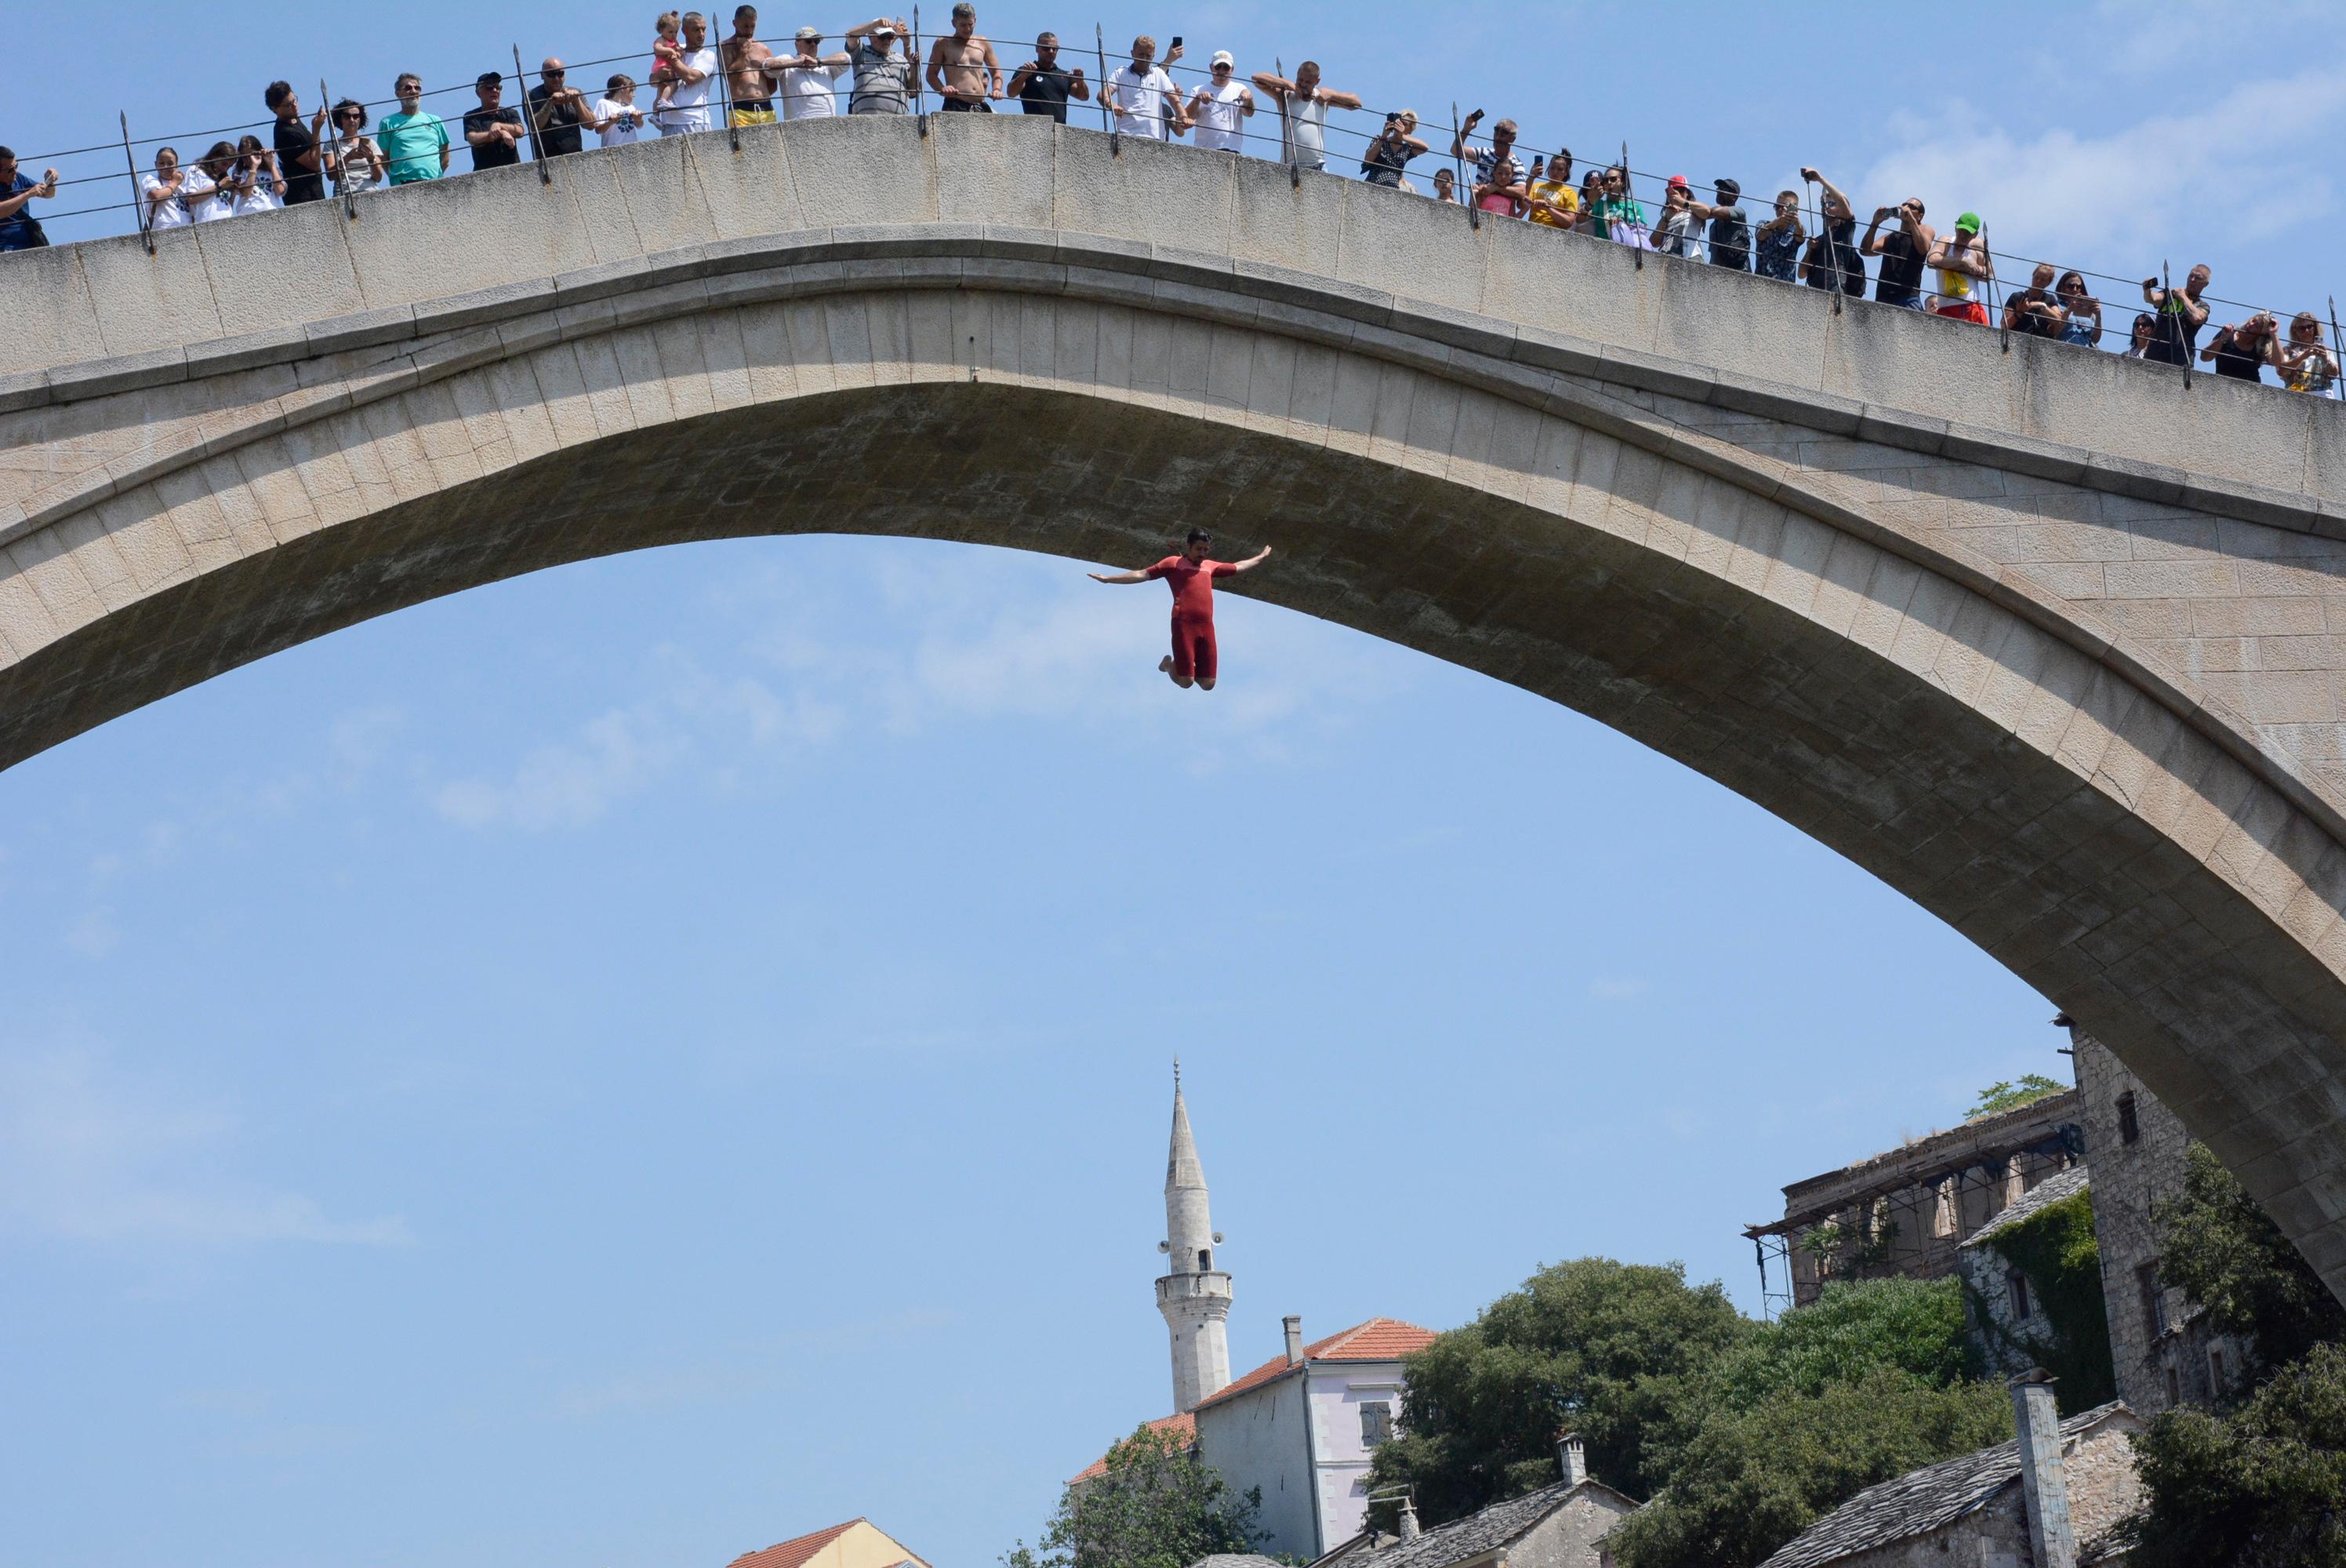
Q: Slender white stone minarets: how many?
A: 1